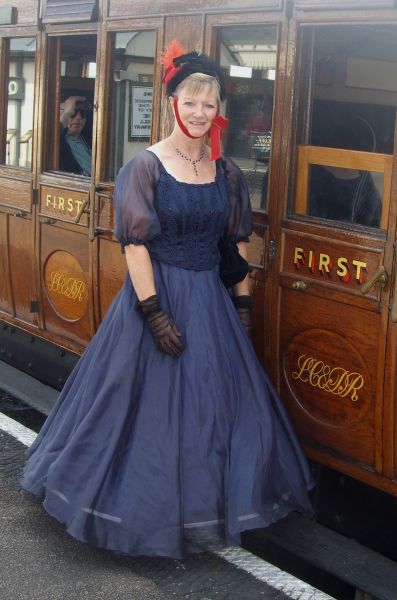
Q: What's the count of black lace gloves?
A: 2